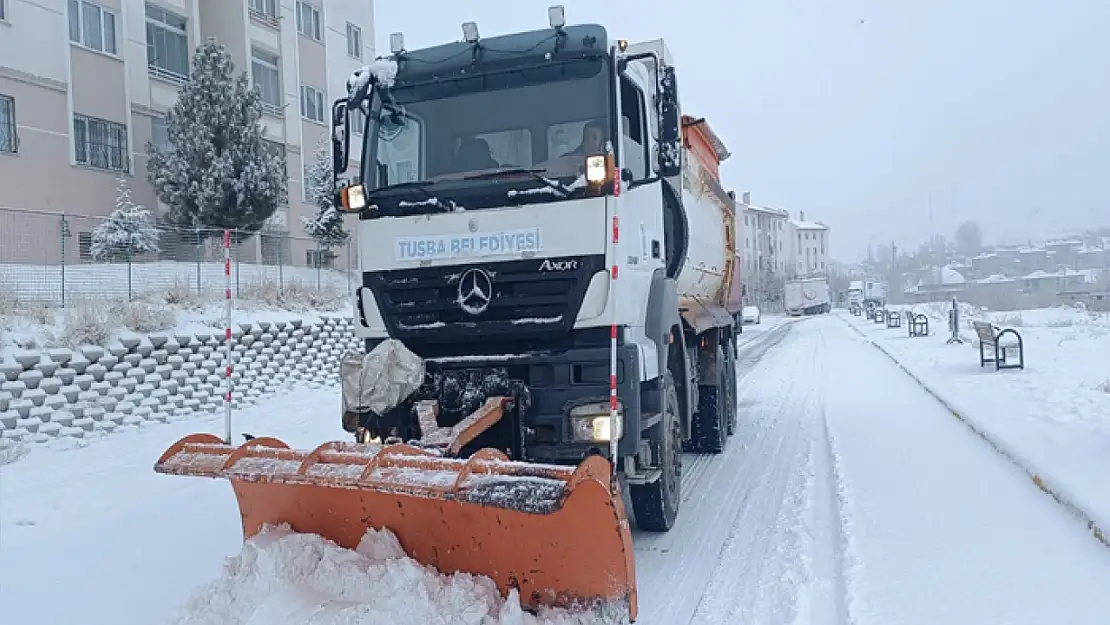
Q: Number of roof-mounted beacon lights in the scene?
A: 3